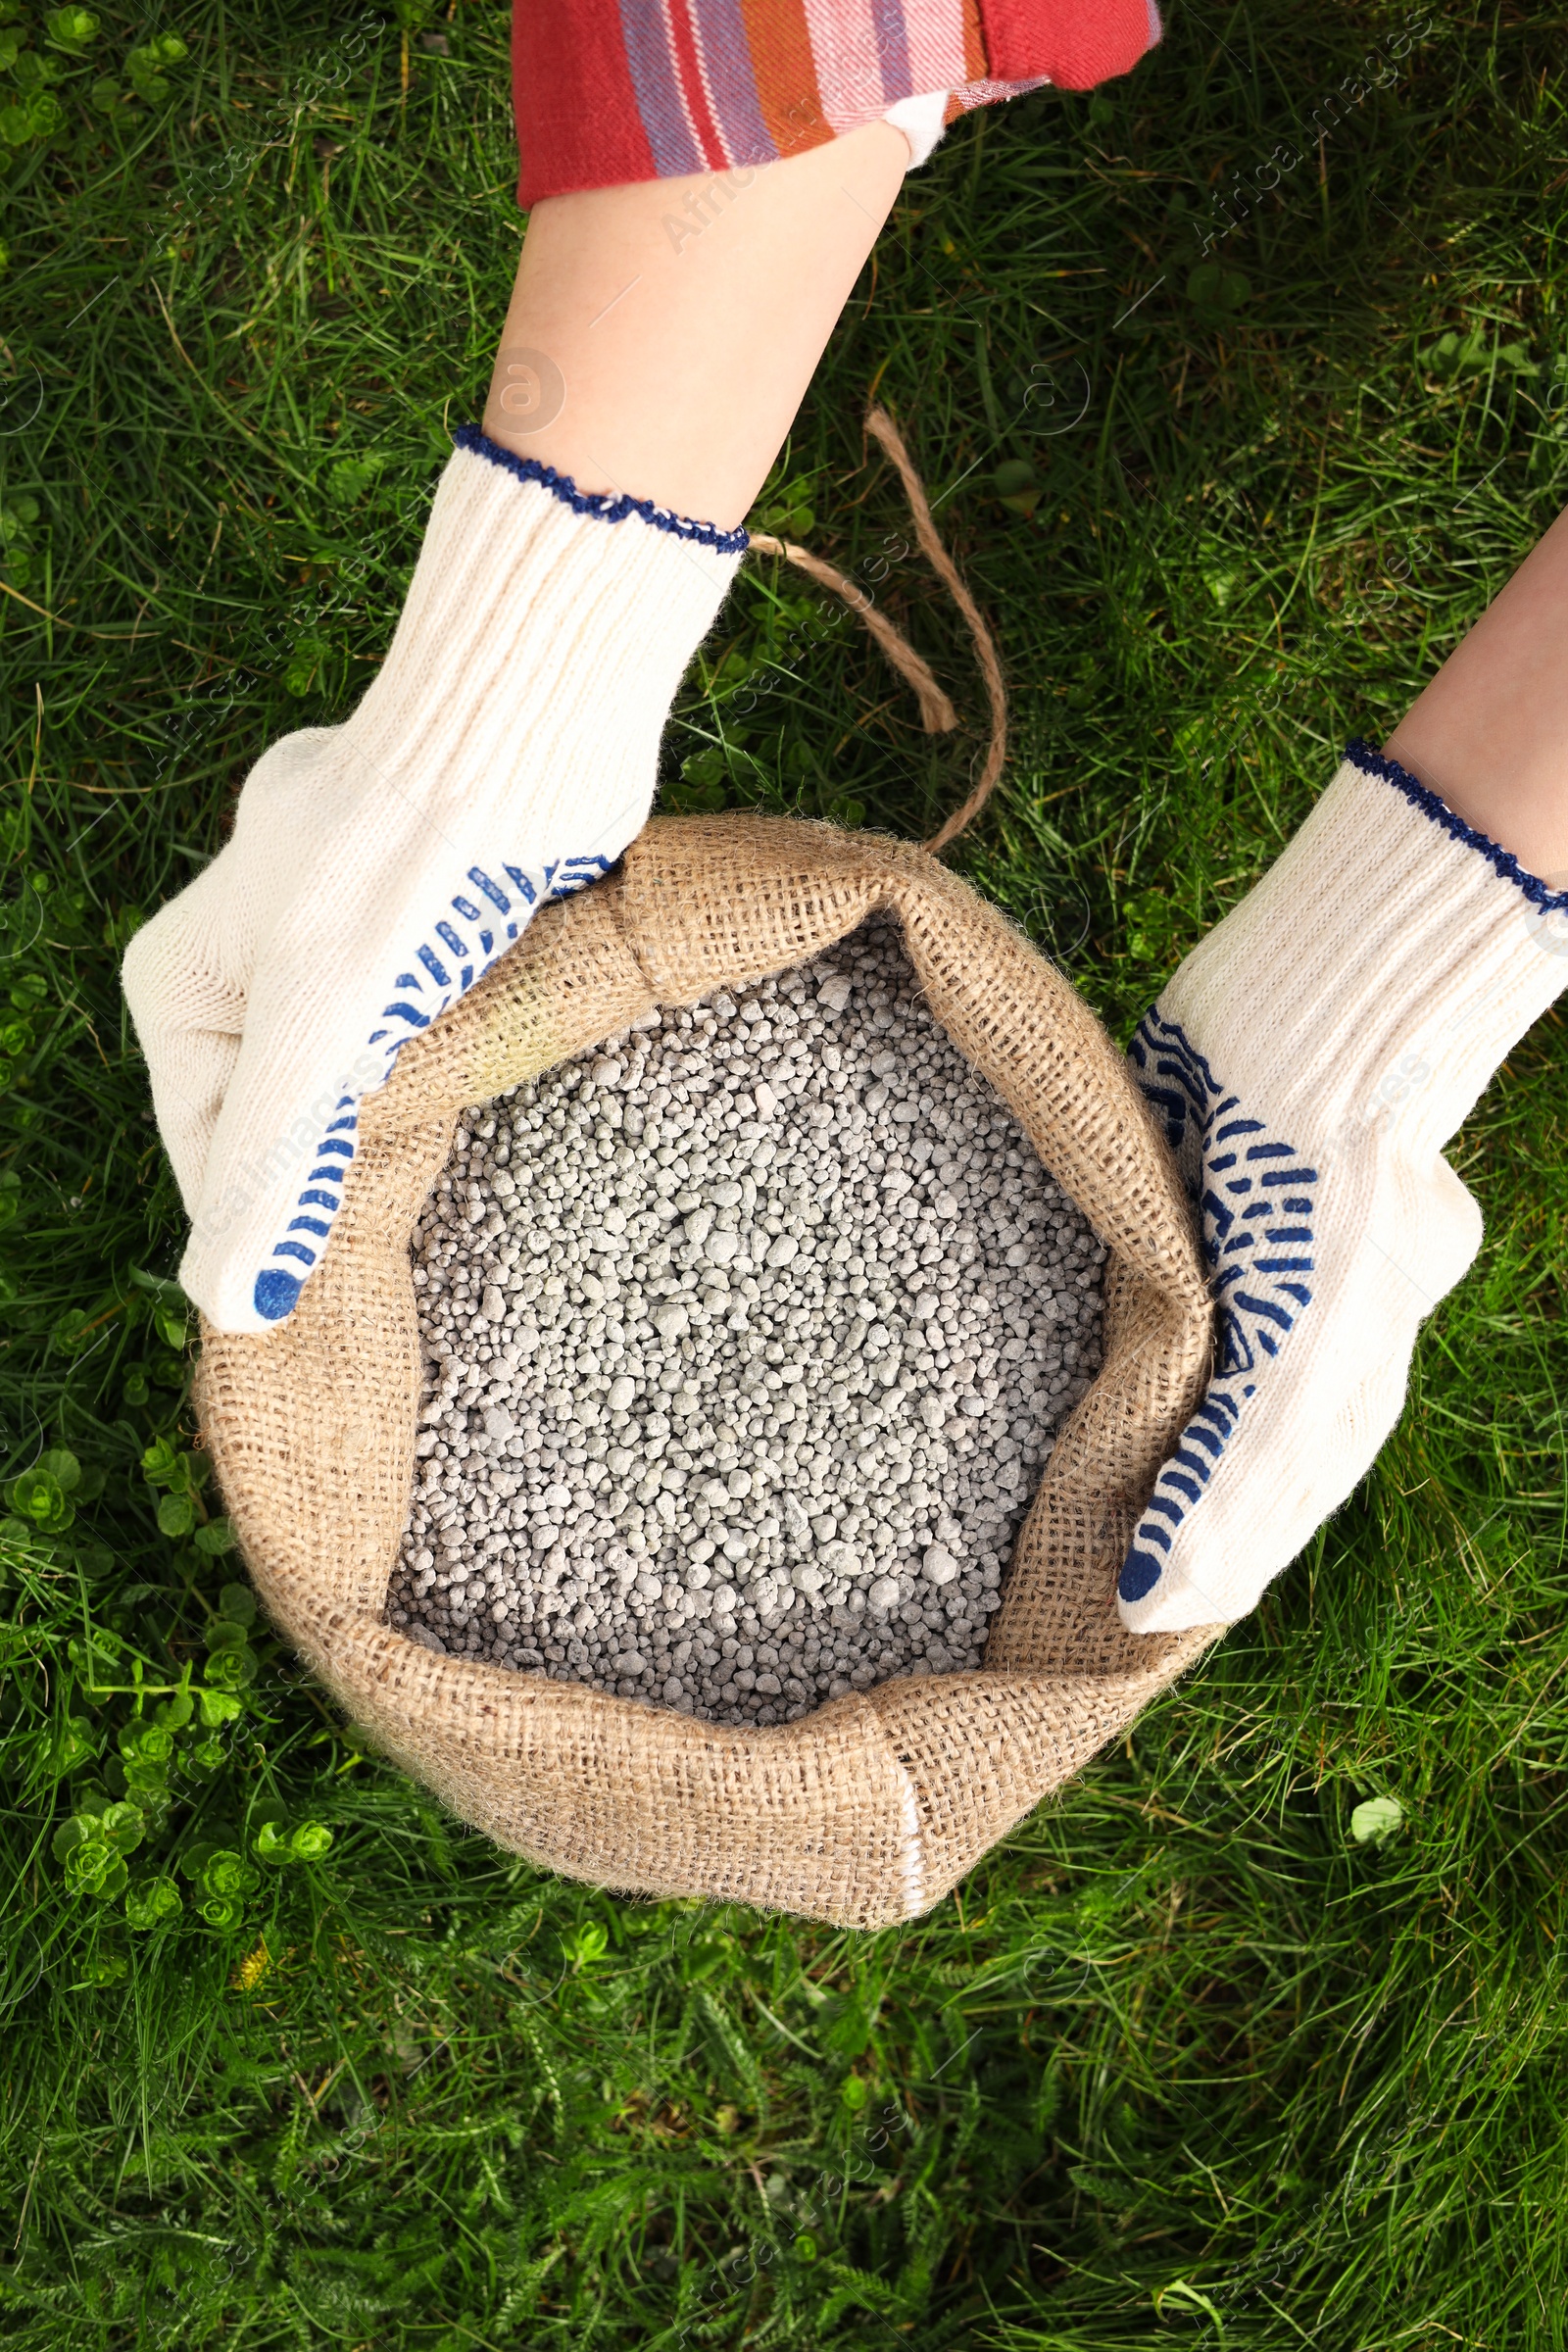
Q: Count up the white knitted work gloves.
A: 2